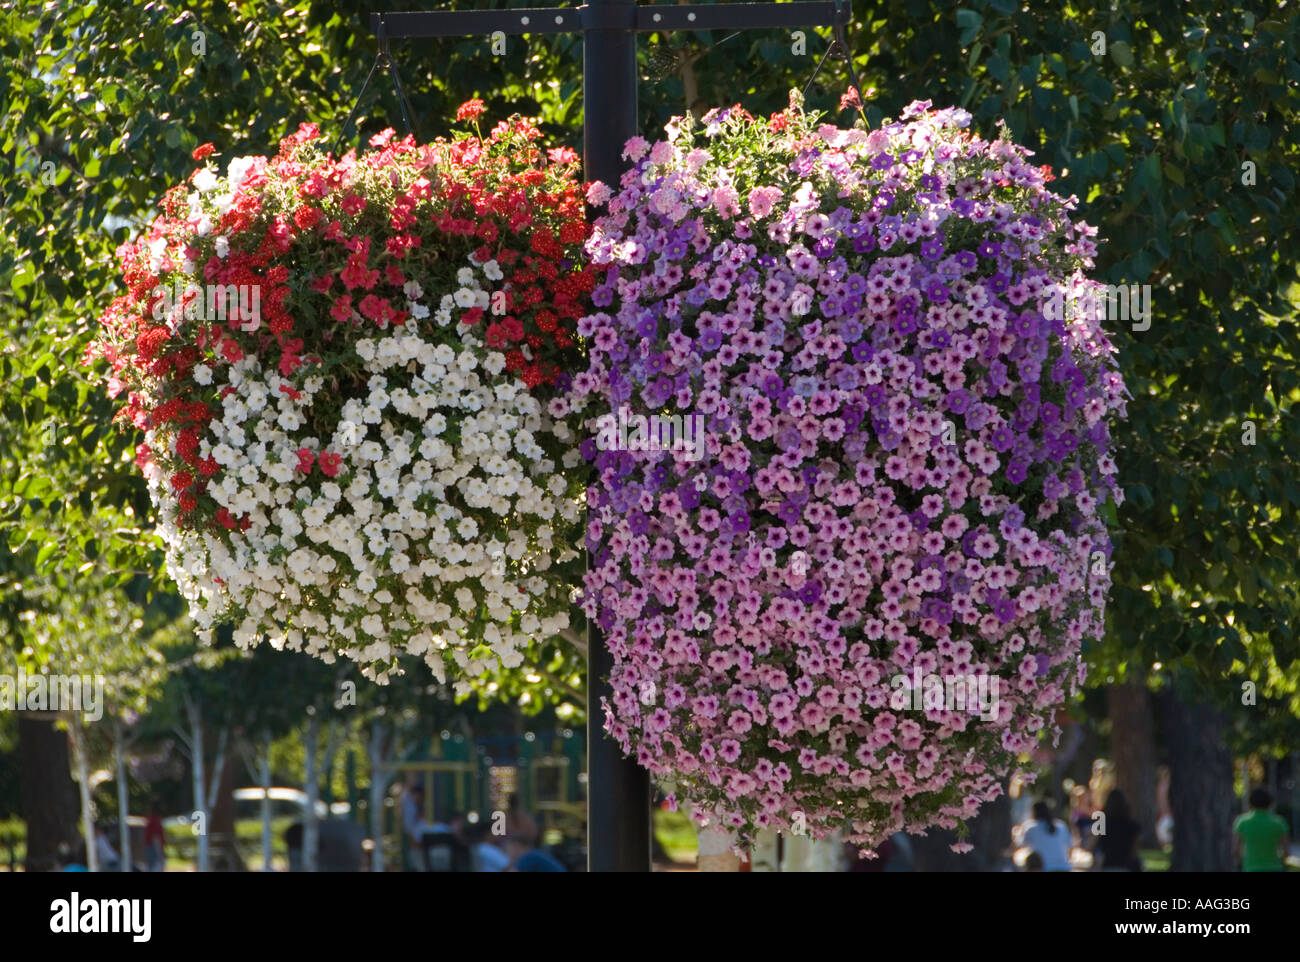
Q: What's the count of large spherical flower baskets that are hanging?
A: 2